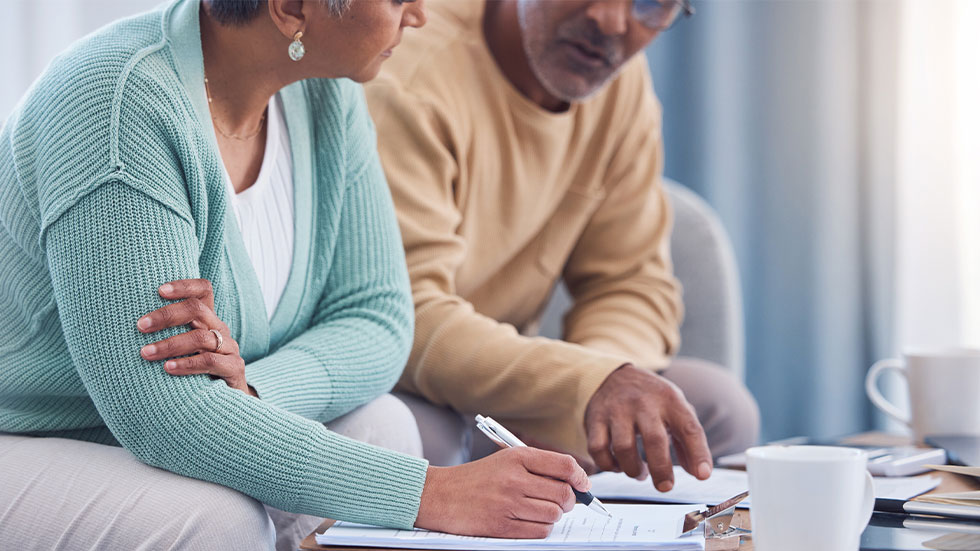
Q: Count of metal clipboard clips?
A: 1